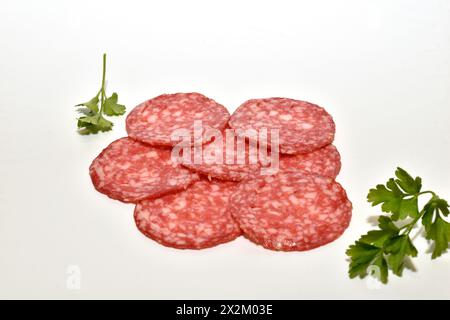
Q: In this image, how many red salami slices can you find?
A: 7